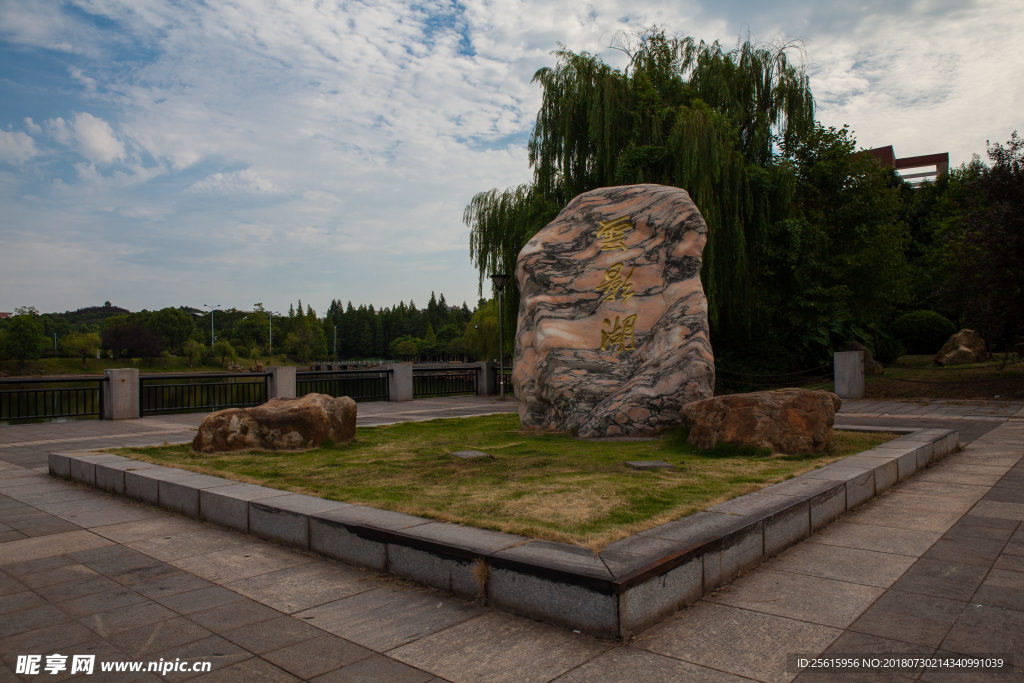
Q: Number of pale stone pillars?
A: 5